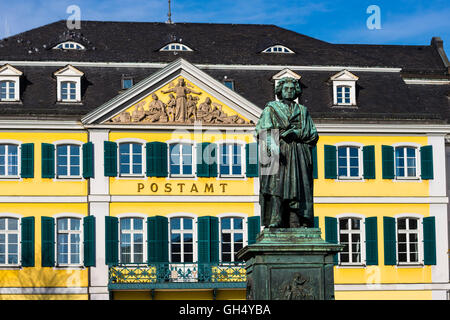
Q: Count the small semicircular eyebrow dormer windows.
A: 3